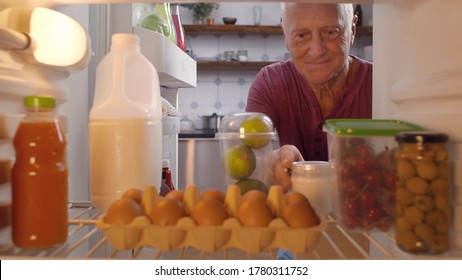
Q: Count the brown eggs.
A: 10